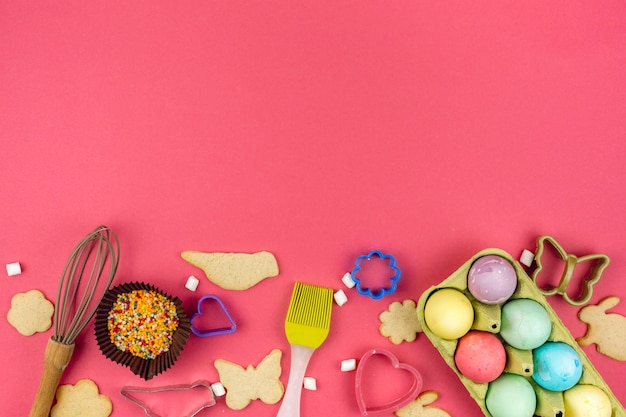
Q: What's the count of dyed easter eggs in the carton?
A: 7